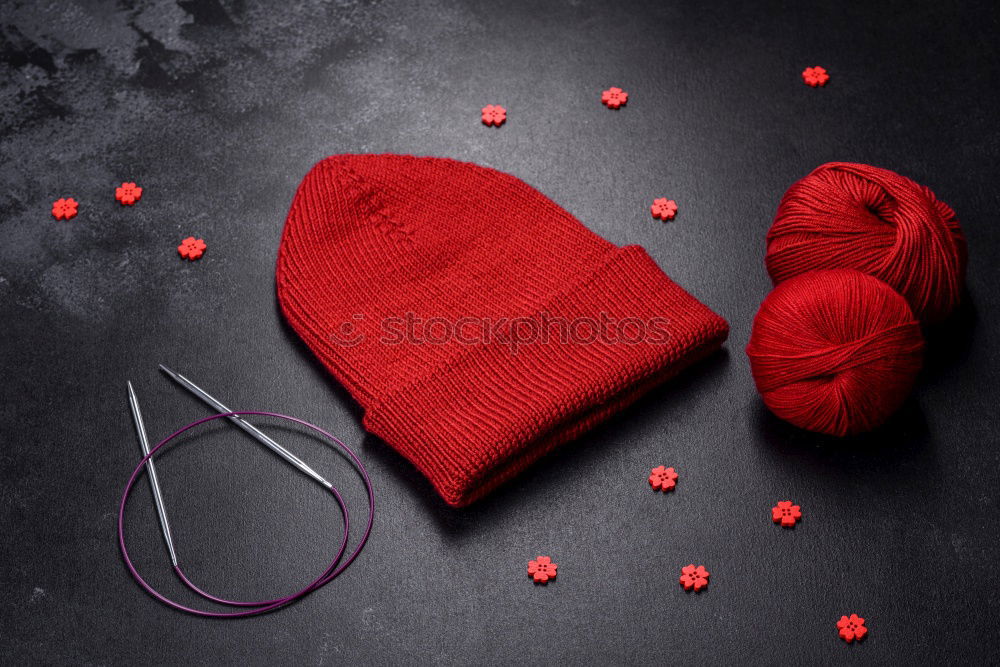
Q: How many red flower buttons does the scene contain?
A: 12